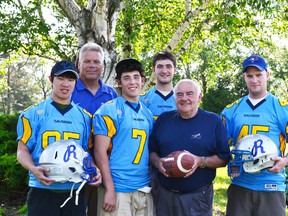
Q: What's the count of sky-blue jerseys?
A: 4